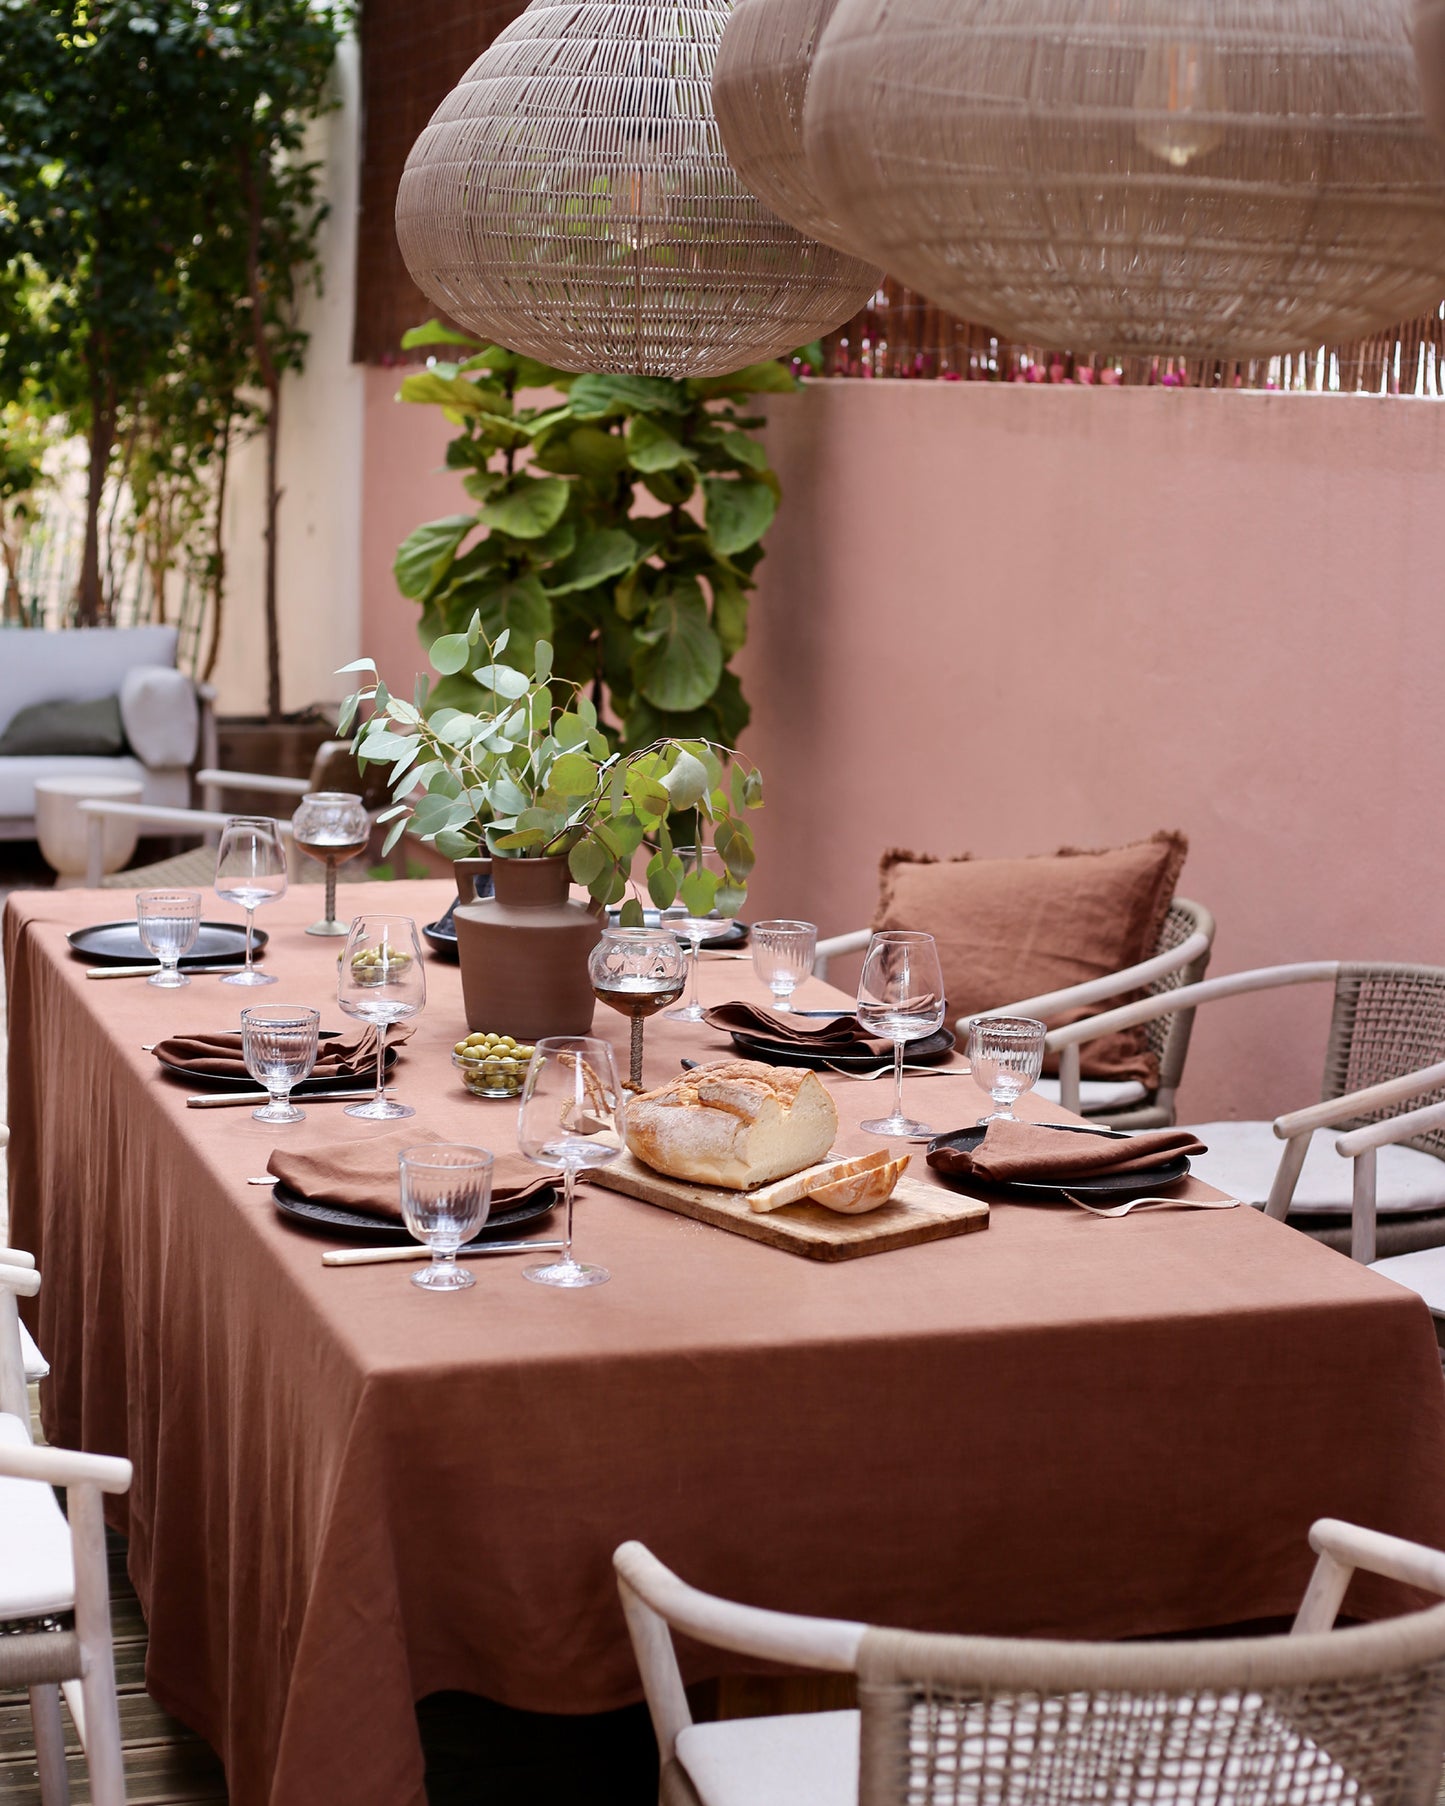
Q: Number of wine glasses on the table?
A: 5